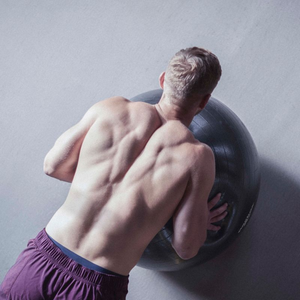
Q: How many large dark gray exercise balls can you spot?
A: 1